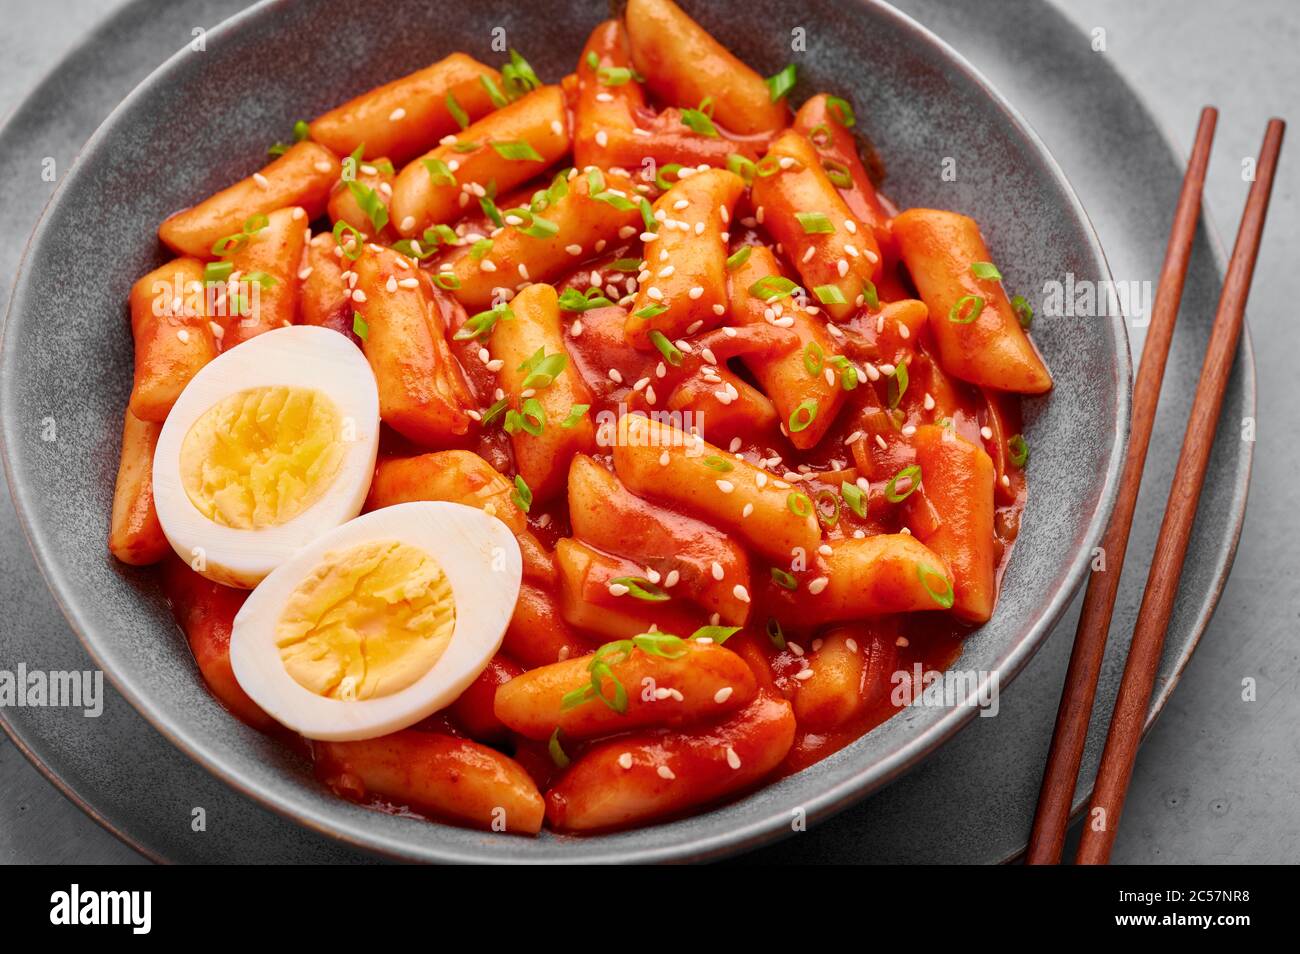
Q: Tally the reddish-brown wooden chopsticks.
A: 2